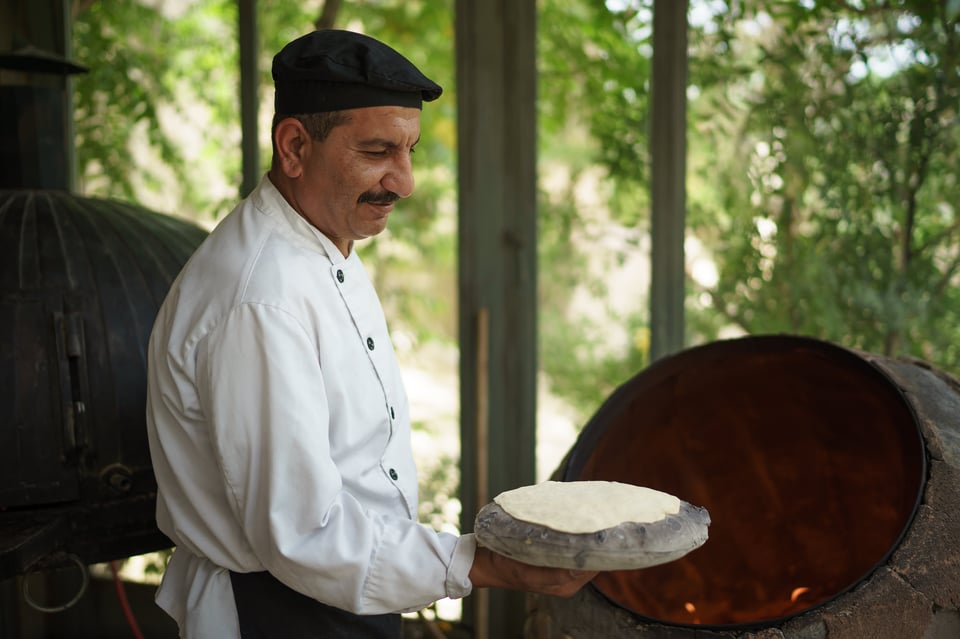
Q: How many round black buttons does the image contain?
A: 4